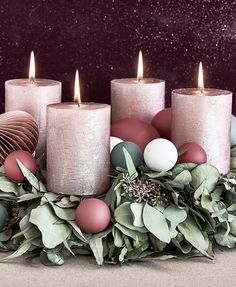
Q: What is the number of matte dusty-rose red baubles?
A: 5